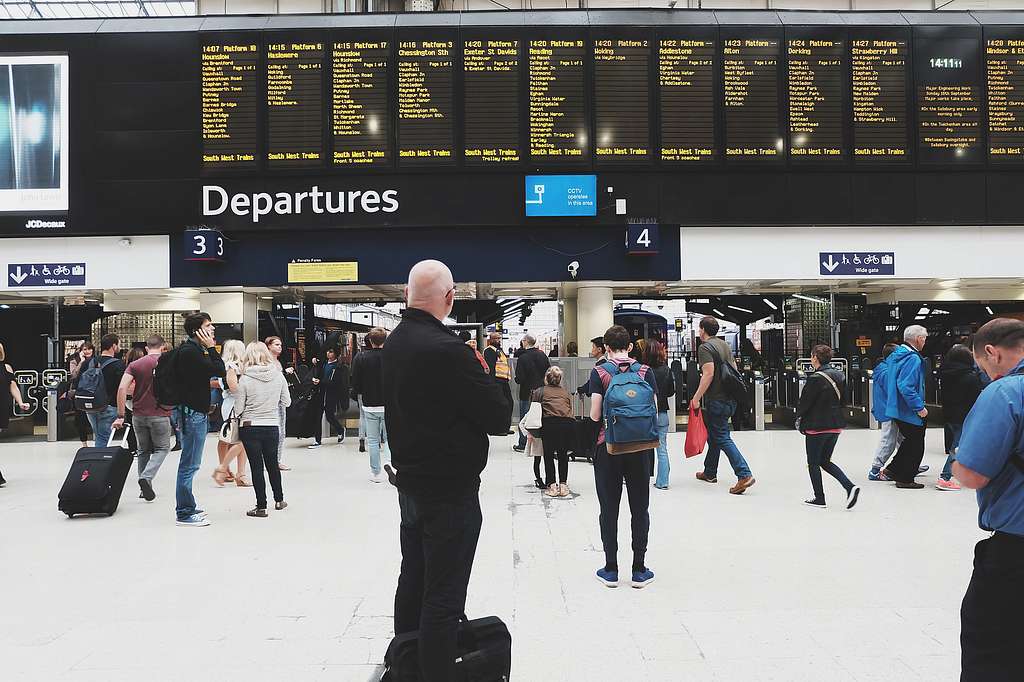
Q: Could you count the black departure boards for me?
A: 13